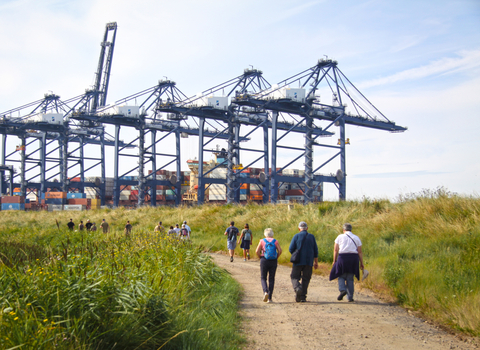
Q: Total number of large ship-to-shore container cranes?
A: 5